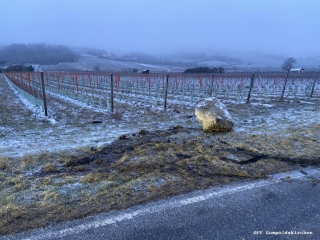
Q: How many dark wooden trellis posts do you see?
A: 7